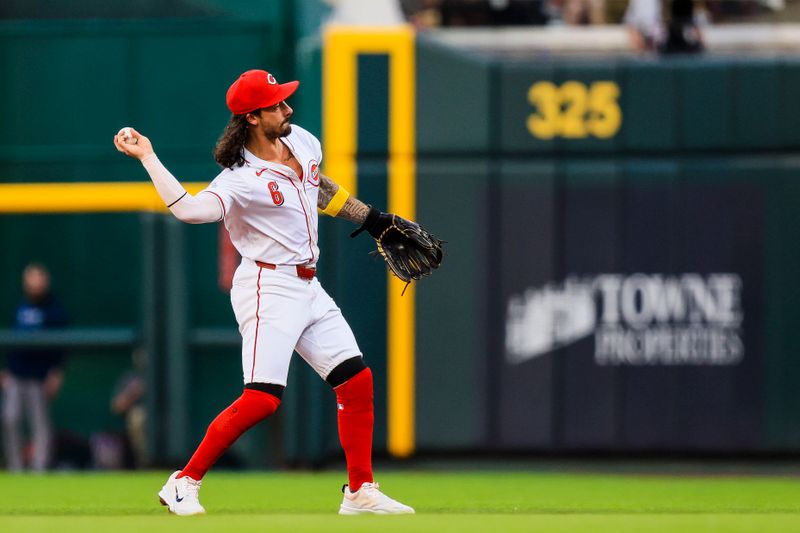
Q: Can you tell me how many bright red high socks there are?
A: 2